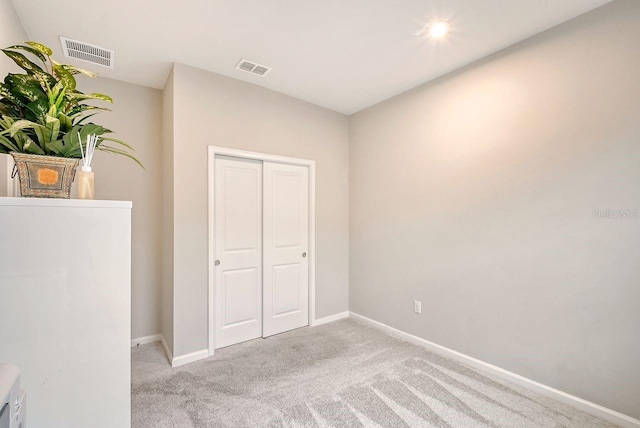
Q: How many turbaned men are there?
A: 0